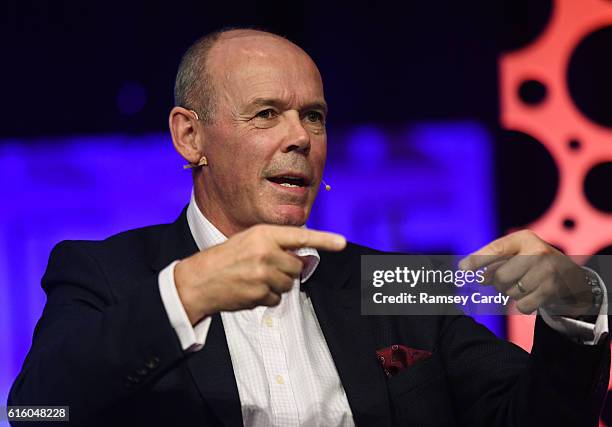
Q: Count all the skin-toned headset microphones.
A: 1